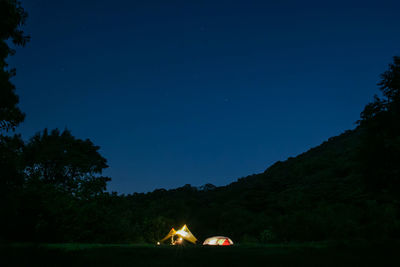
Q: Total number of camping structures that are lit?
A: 2